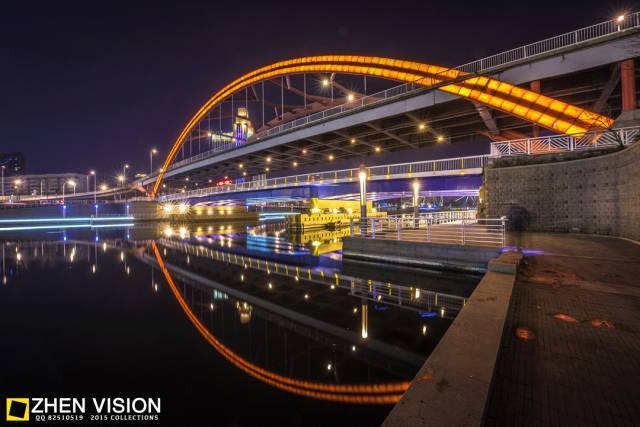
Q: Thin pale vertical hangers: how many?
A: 12